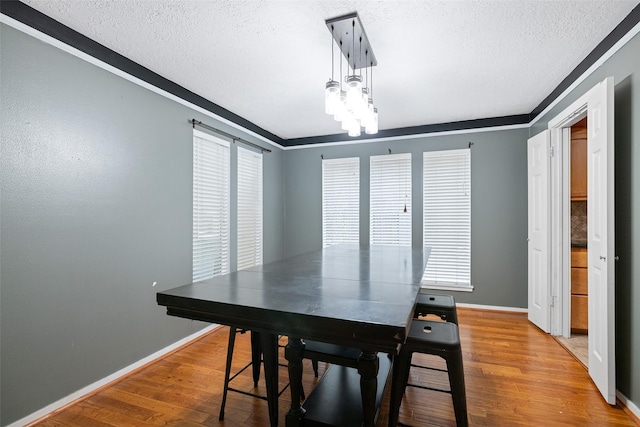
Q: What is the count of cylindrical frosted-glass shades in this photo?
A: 8